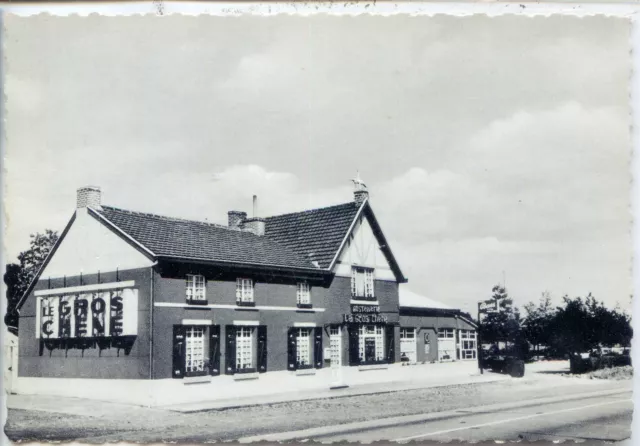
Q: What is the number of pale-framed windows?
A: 11